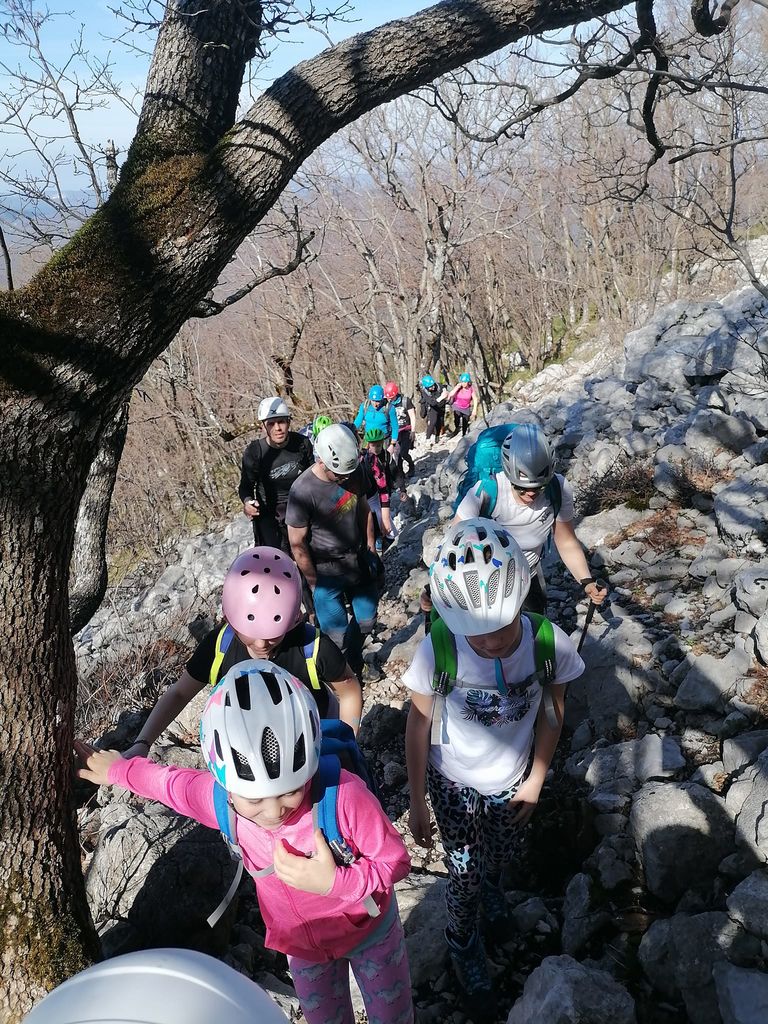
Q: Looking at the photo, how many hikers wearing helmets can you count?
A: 13